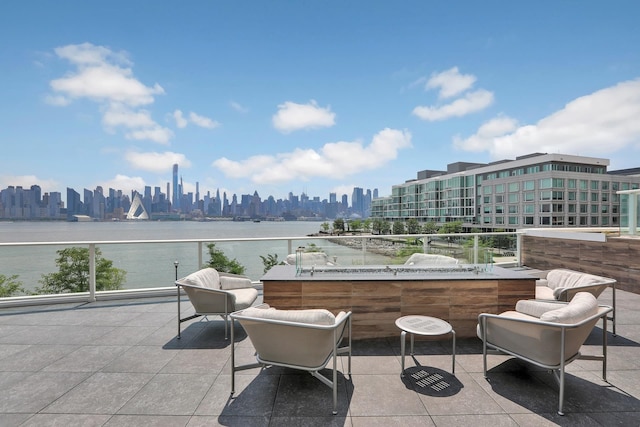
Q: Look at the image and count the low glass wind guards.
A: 1